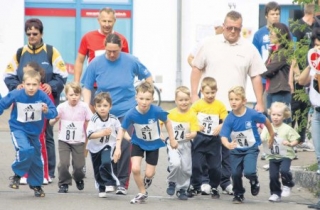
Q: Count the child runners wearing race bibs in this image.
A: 8